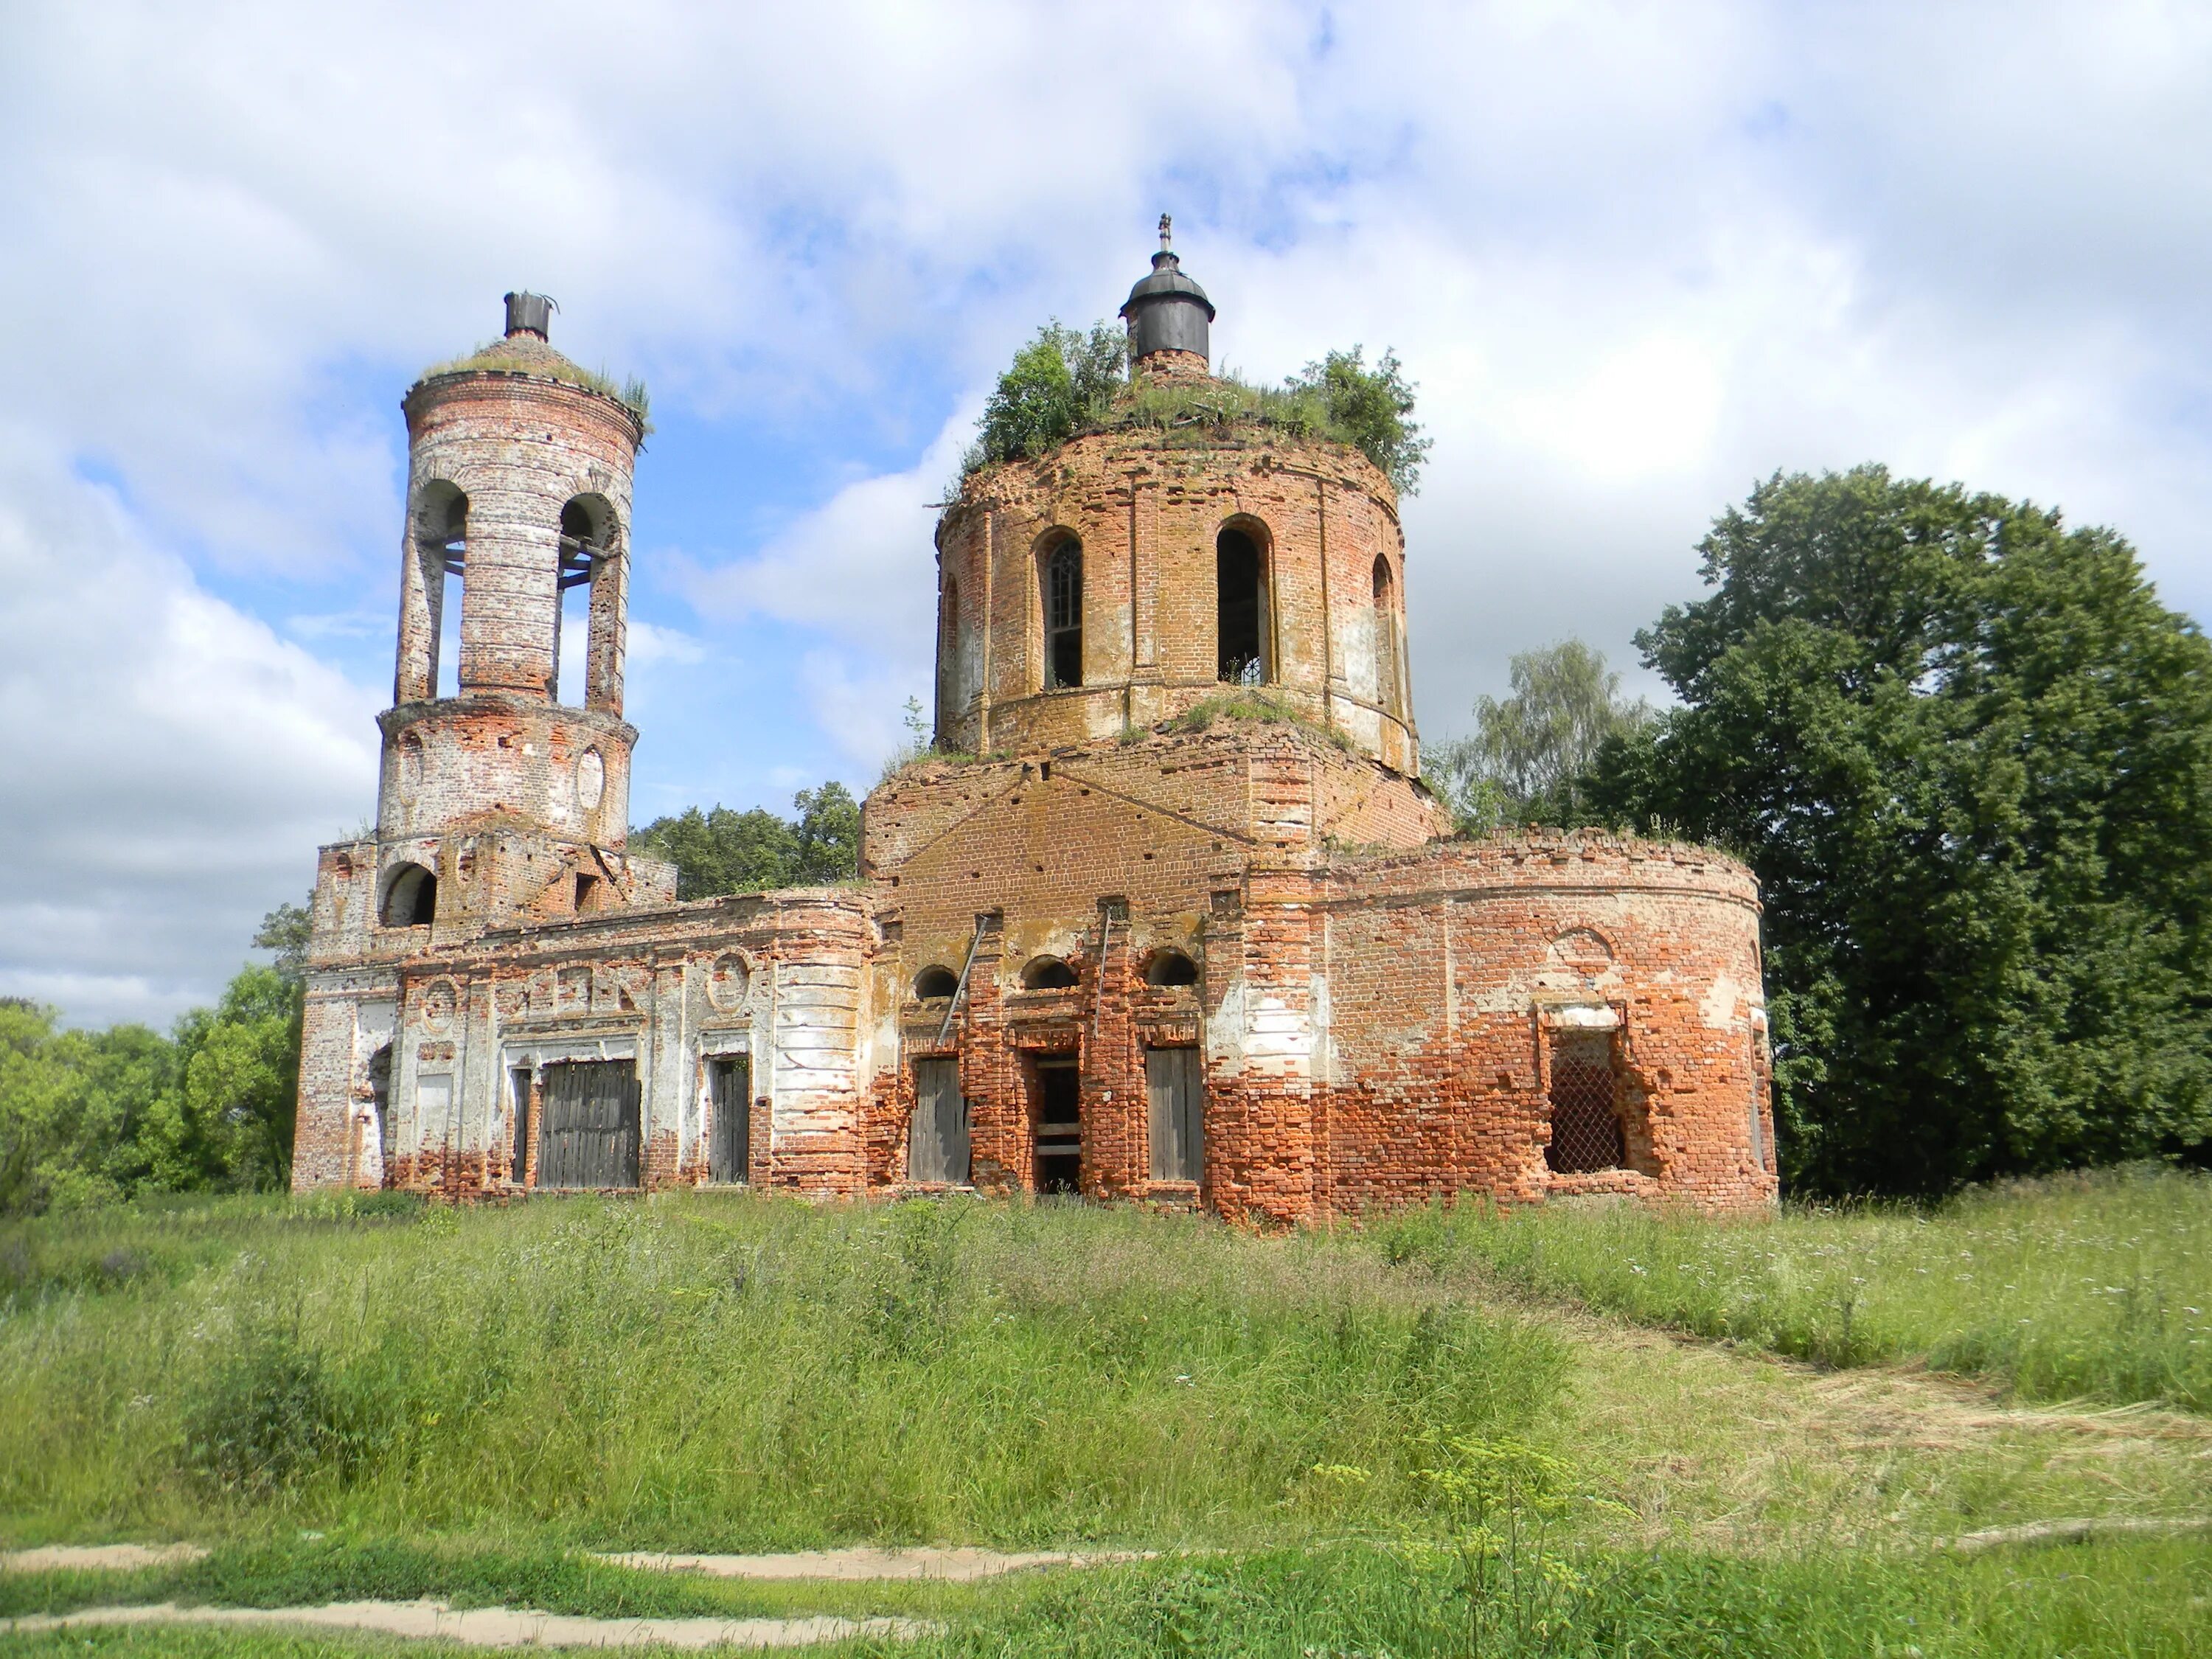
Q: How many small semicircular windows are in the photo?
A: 3